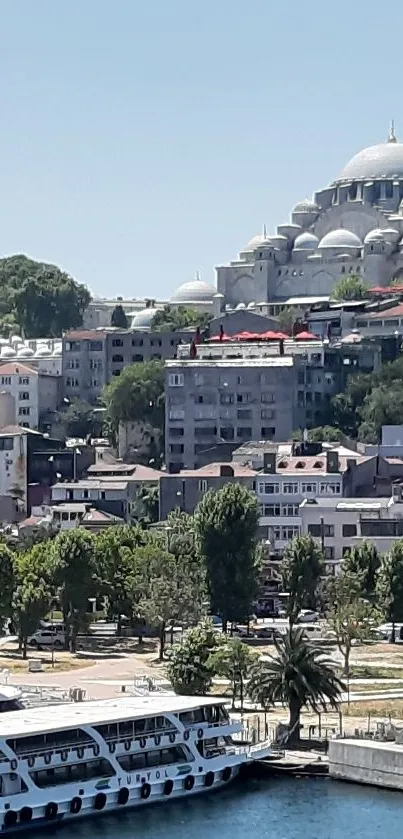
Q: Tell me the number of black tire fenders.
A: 11